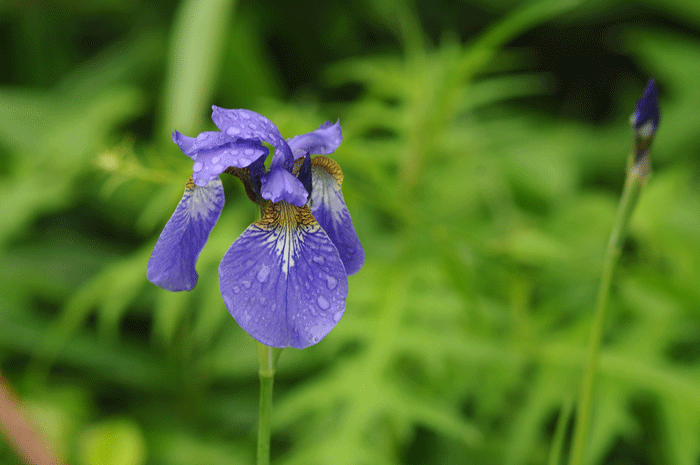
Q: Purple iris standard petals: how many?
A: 3